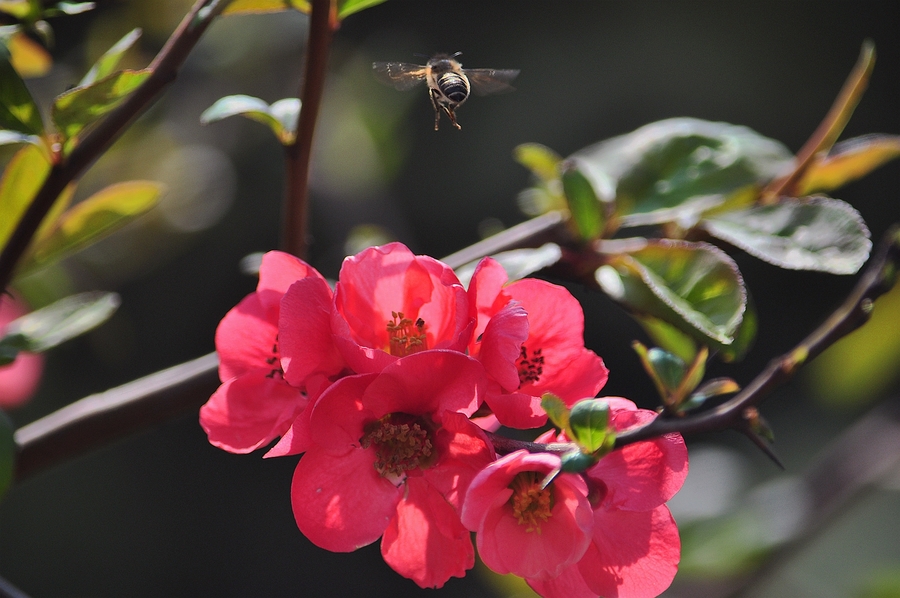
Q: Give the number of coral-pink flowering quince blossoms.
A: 6